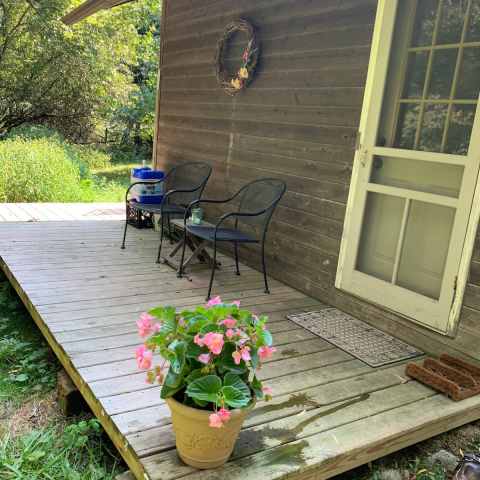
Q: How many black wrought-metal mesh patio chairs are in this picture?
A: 2